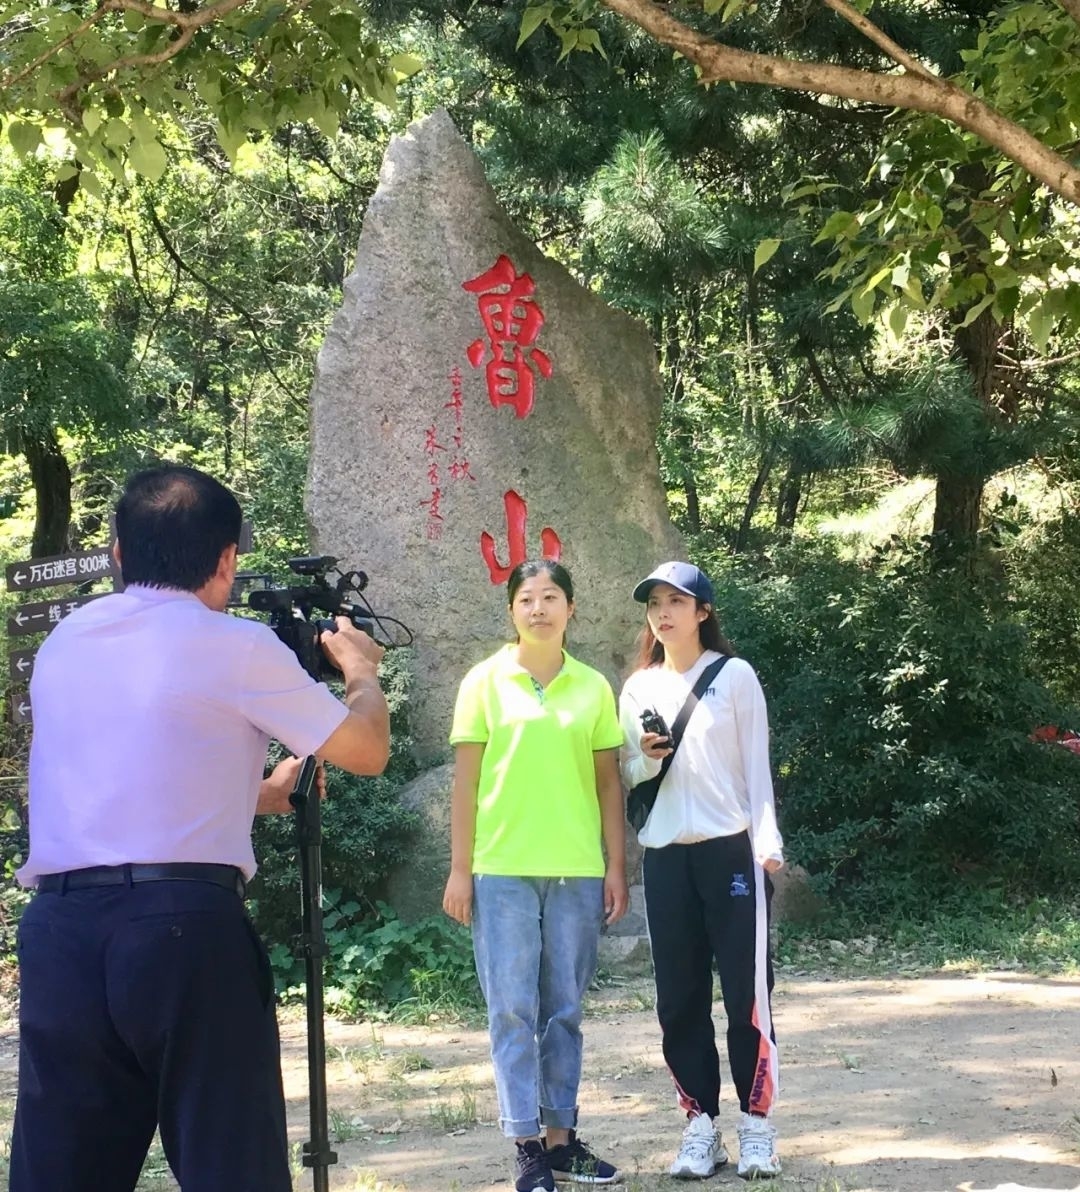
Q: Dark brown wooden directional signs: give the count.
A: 4